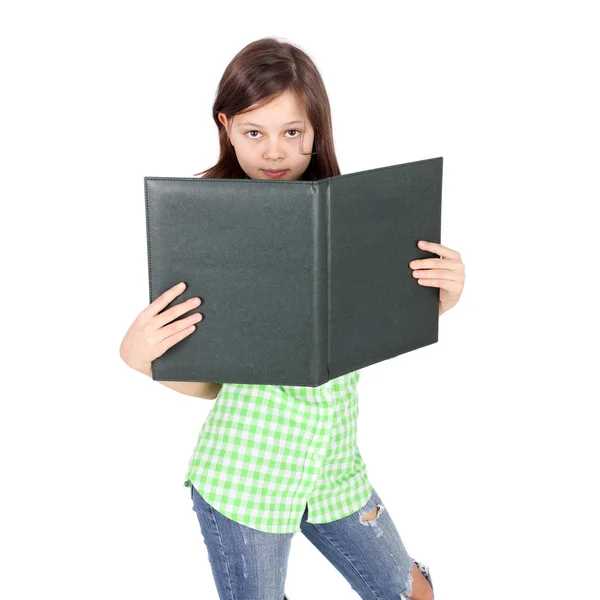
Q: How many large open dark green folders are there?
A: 1